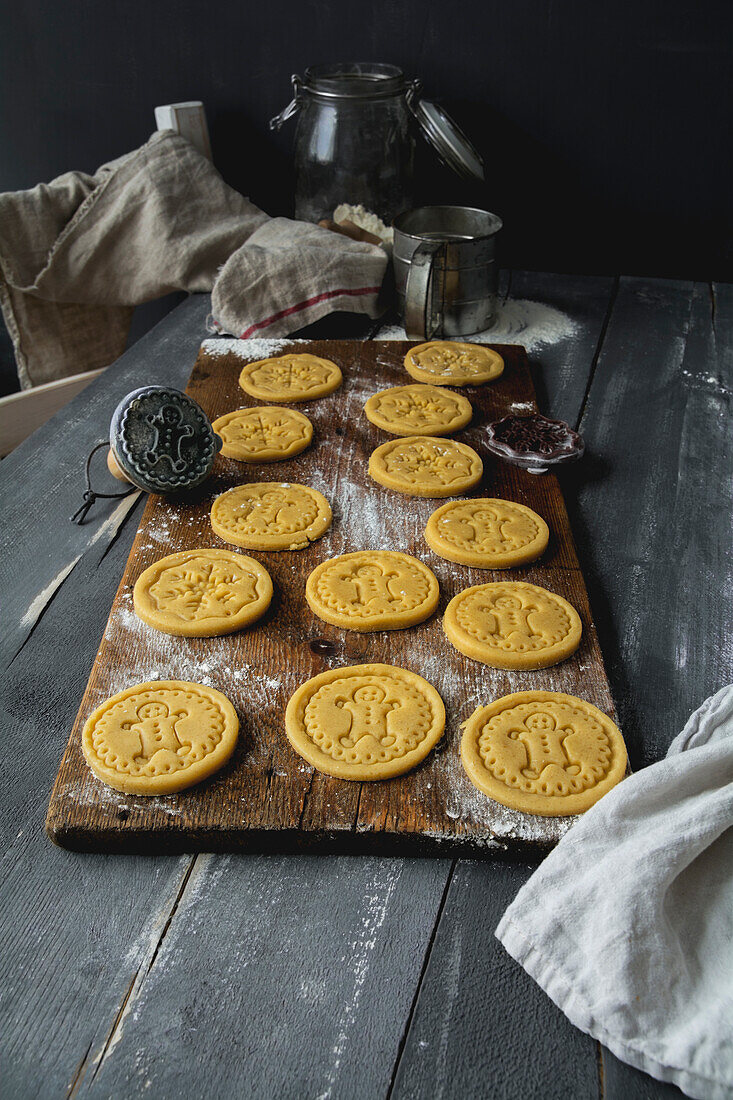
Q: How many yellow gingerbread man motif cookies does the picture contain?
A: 7